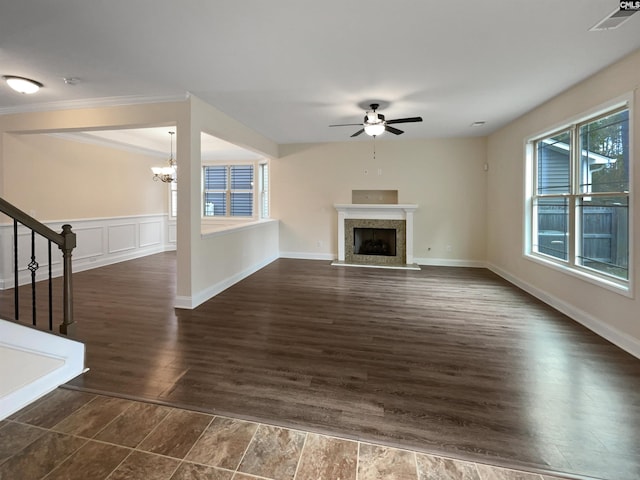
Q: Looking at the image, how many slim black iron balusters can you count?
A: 3